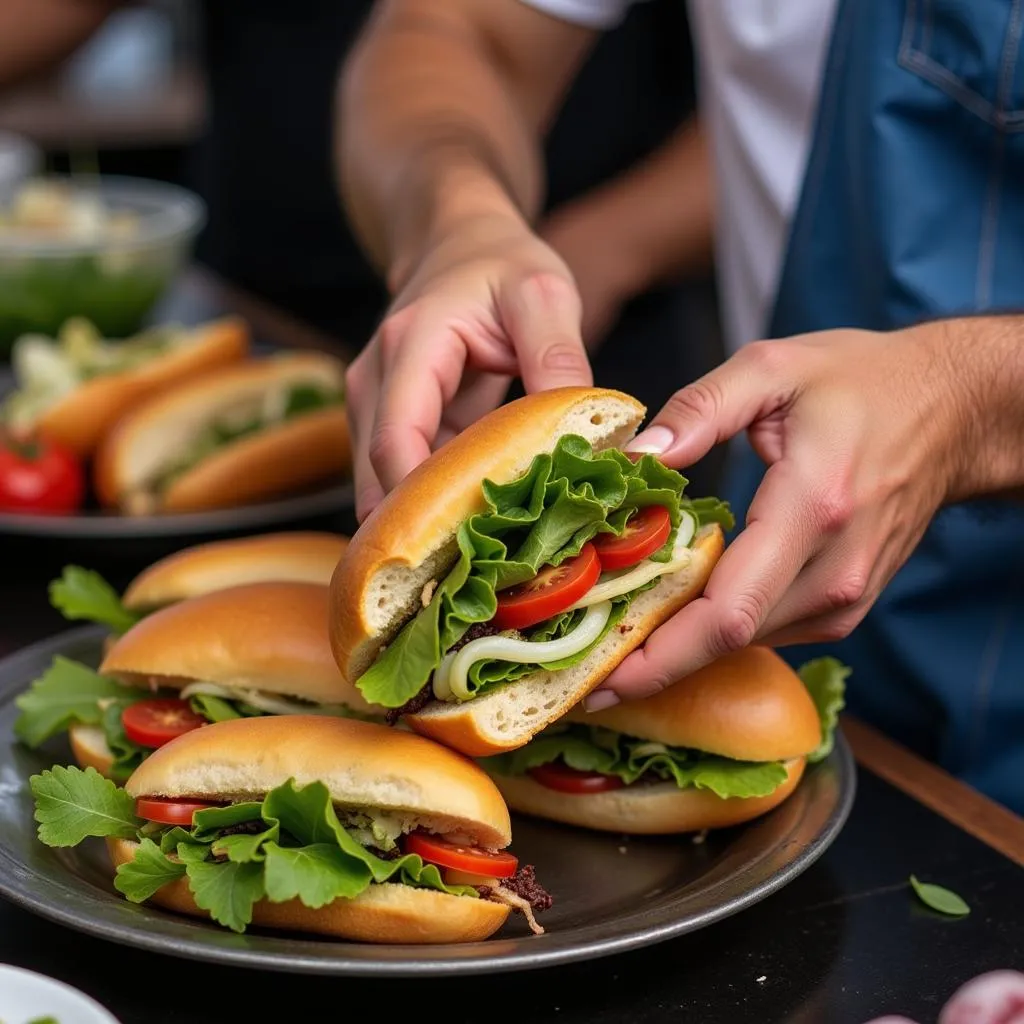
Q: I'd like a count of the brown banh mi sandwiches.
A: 7